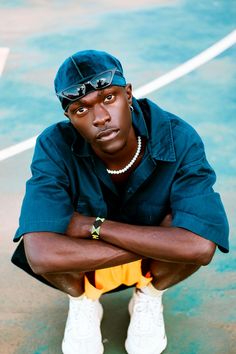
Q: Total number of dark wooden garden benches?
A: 0